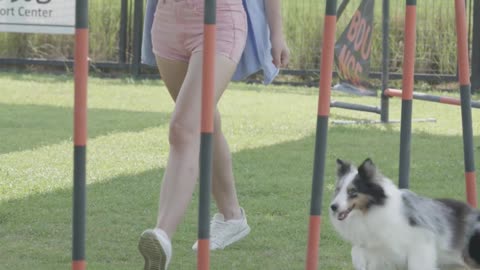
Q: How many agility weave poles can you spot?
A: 5